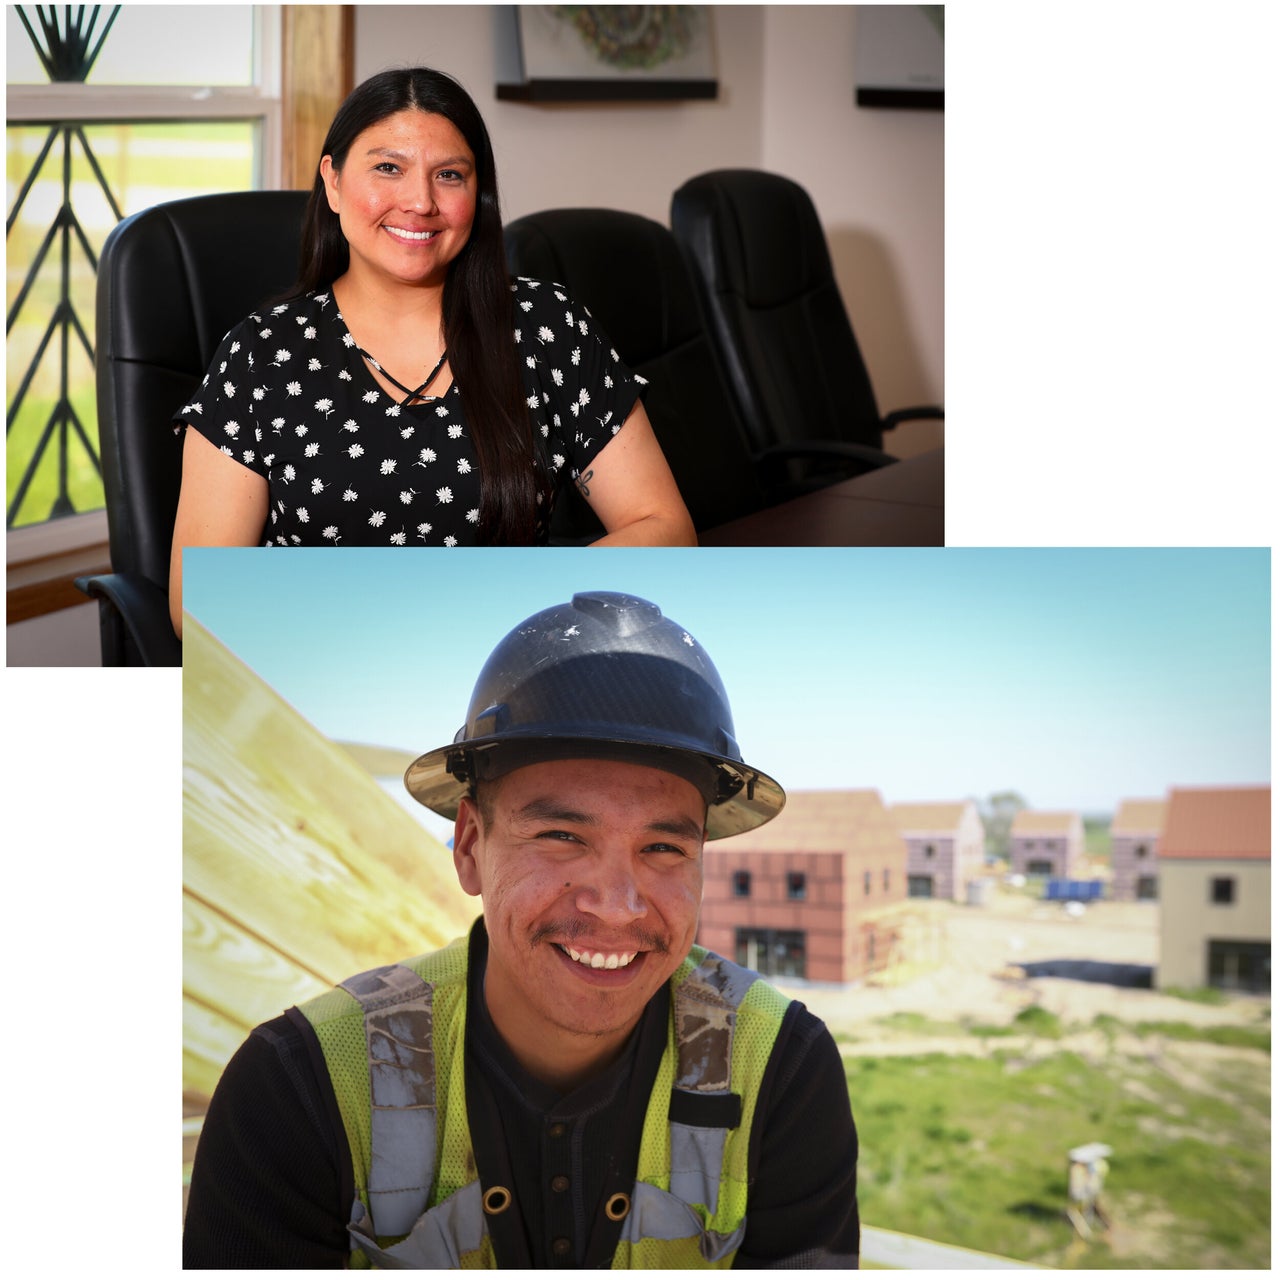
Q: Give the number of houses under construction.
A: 5